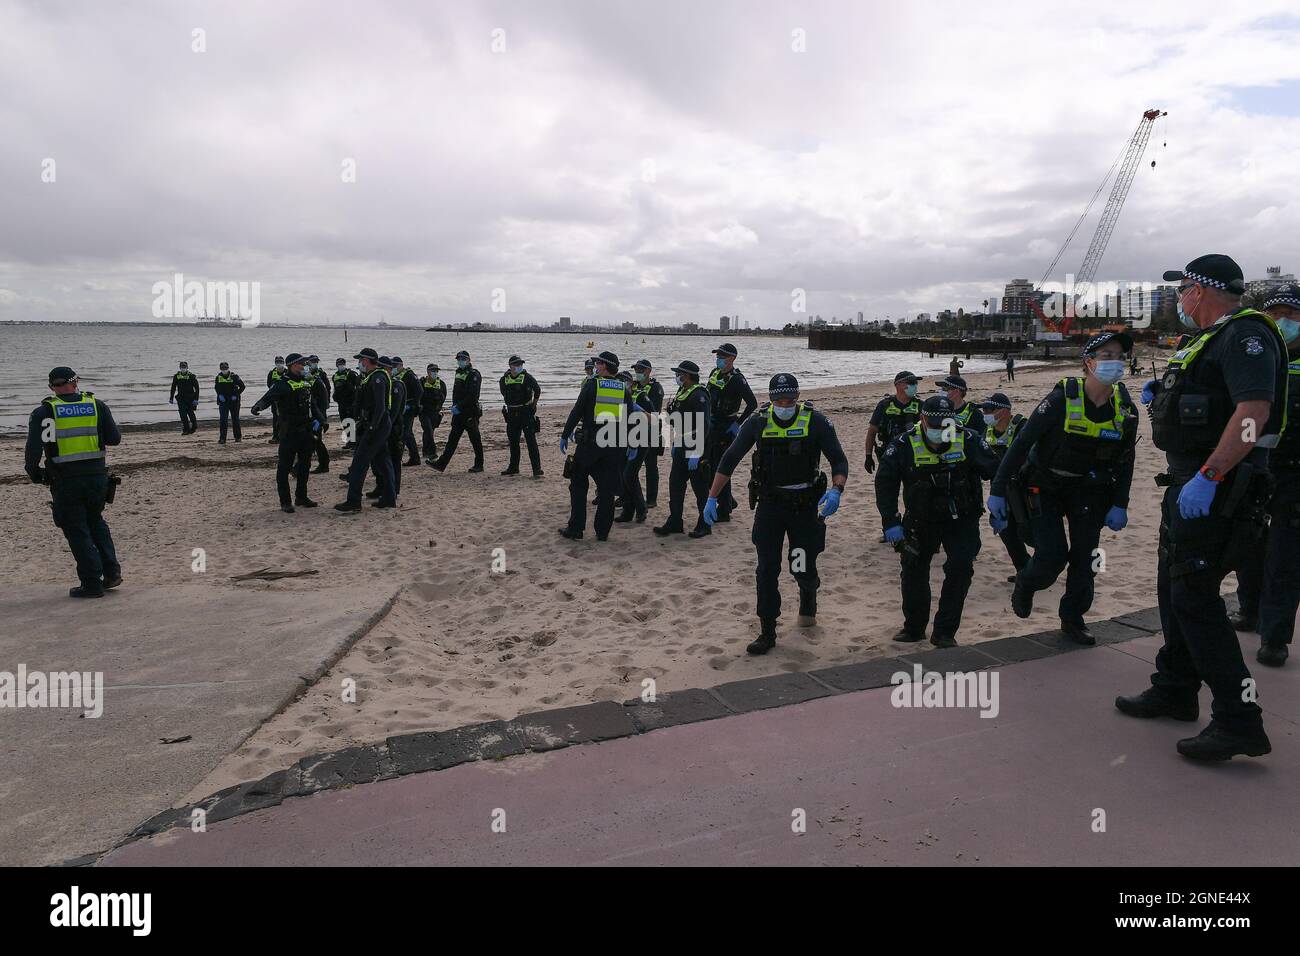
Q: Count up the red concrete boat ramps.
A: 0